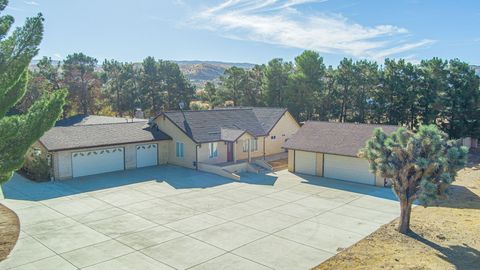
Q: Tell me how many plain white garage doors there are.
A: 2